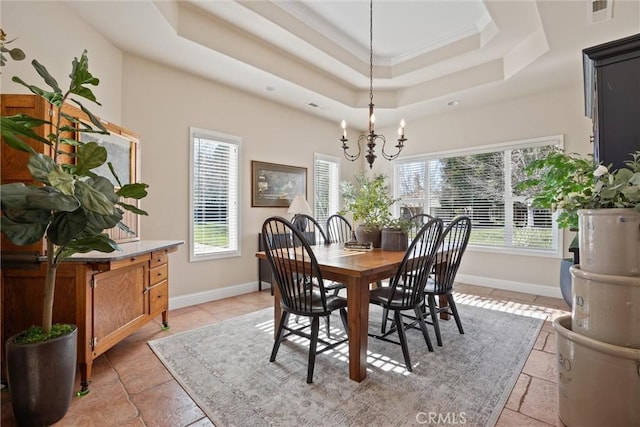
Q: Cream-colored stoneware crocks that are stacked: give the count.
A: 3